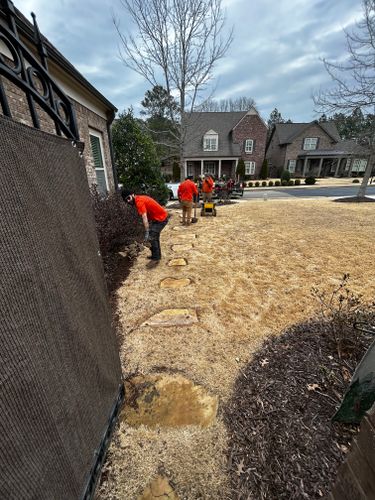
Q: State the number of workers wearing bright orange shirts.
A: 3